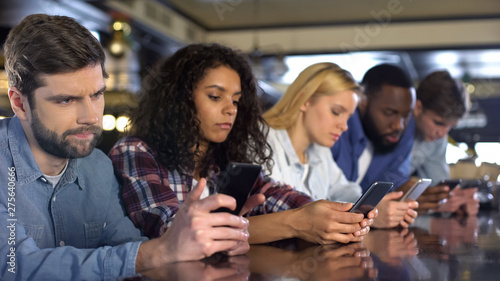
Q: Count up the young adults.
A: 5